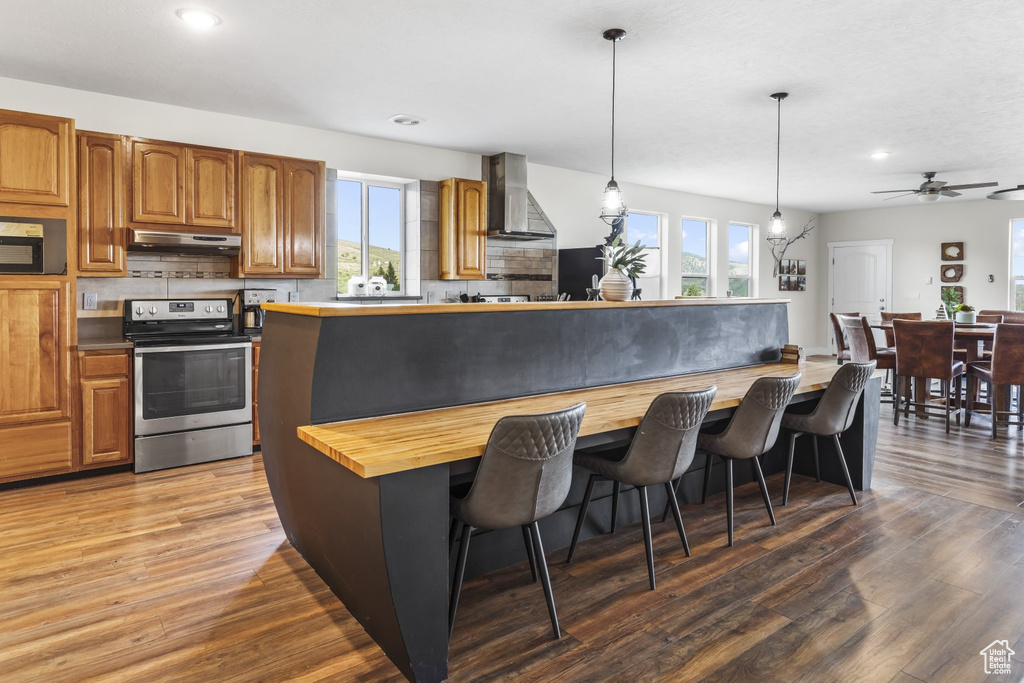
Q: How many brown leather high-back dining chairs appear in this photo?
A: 6